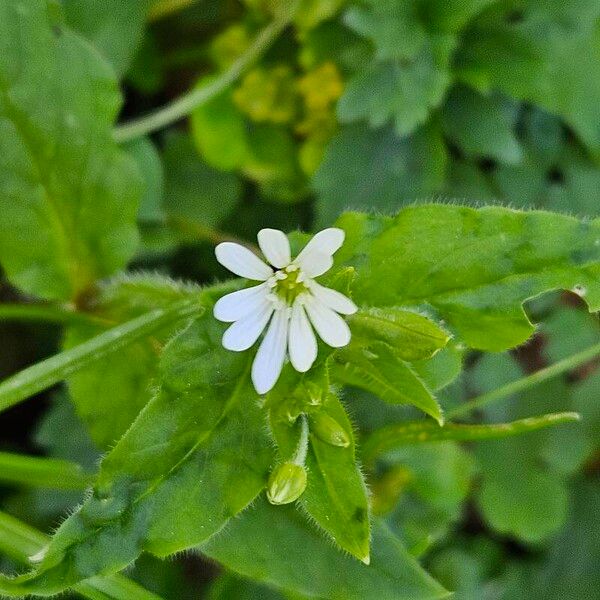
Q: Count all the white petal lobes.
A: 10